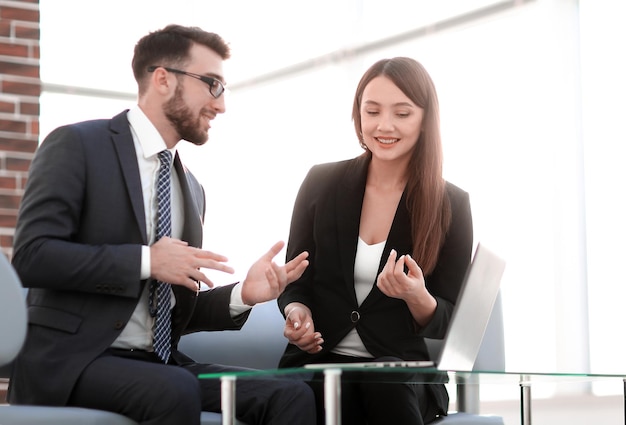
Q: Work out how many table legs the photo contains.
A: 4